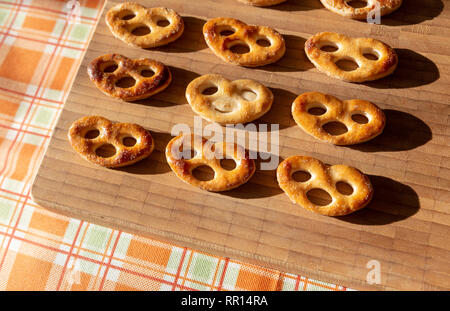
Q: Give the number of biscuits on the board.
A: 11